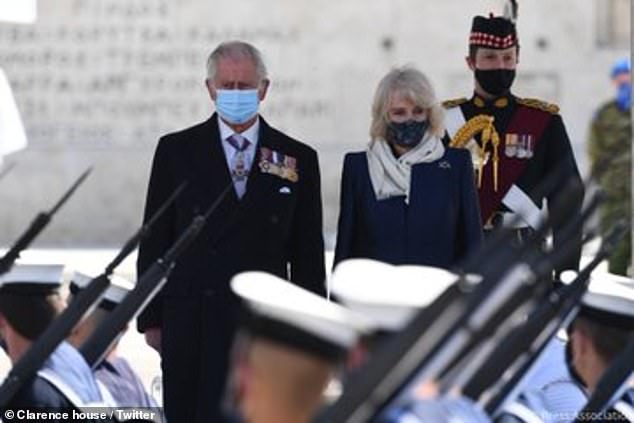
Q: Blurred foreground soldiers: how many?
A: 5